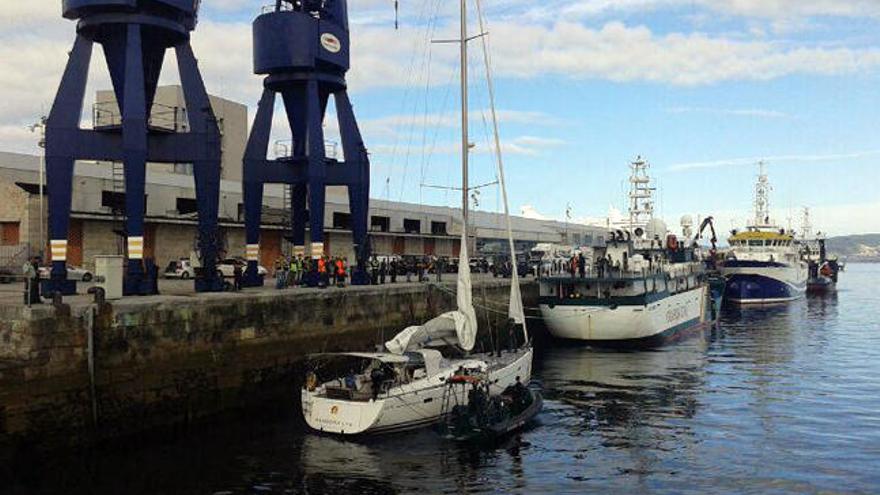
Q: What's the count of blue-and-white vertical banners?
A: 0